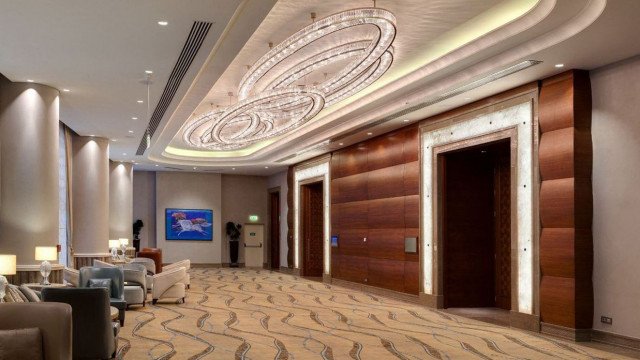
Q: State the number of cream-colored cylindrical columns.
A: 3